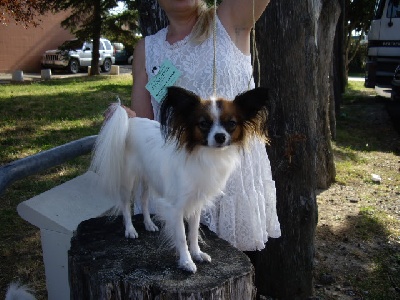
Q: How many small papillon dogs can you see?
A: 1